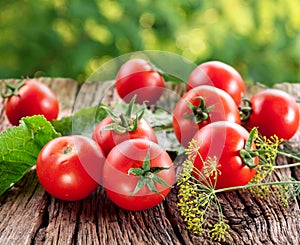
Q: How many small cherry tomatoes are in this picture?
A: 9